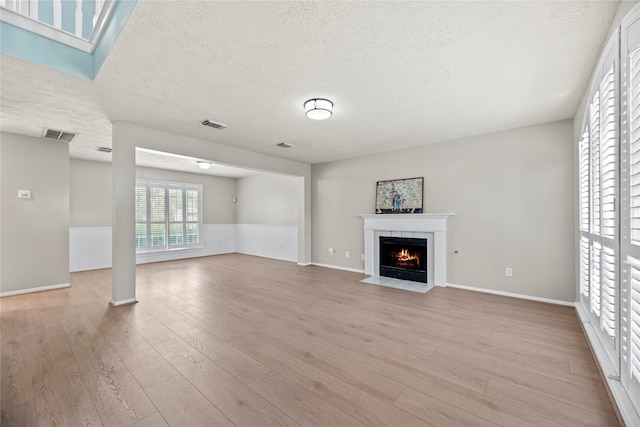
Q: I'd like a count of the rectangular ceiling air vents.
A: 4